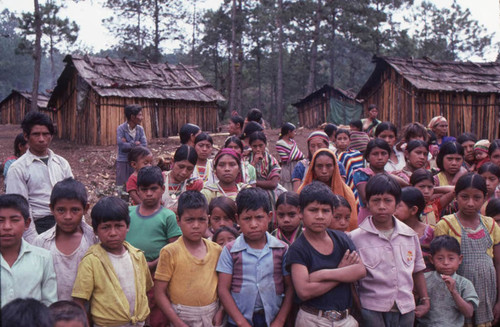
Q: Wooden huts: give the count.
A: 4